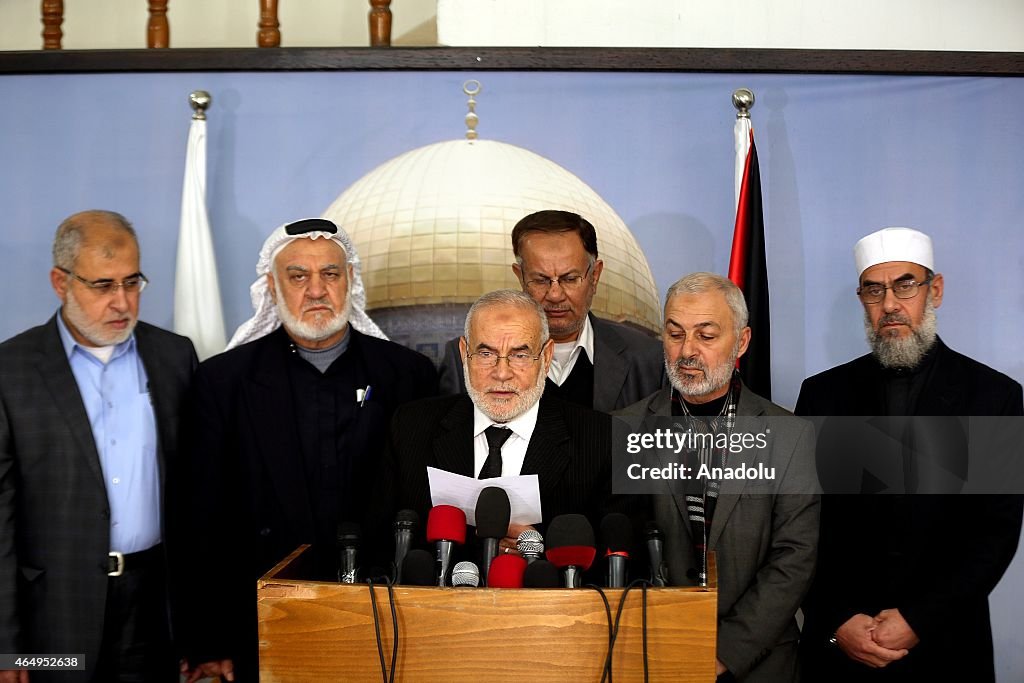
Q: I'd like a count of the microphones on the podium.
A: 12